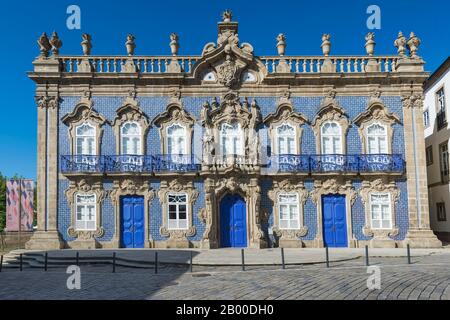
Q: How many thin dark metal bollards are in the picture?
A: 12